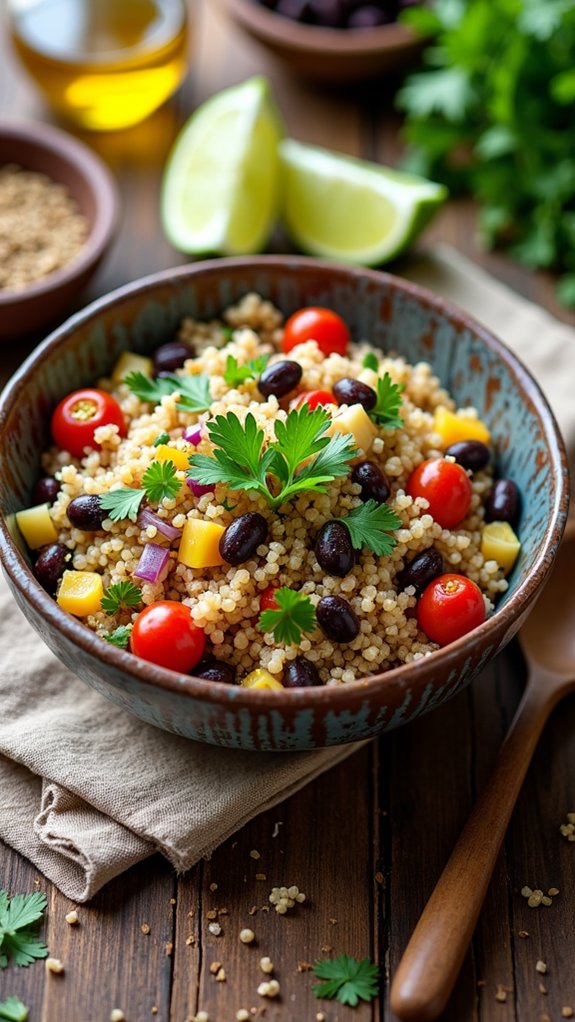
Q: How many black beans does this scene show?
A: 15